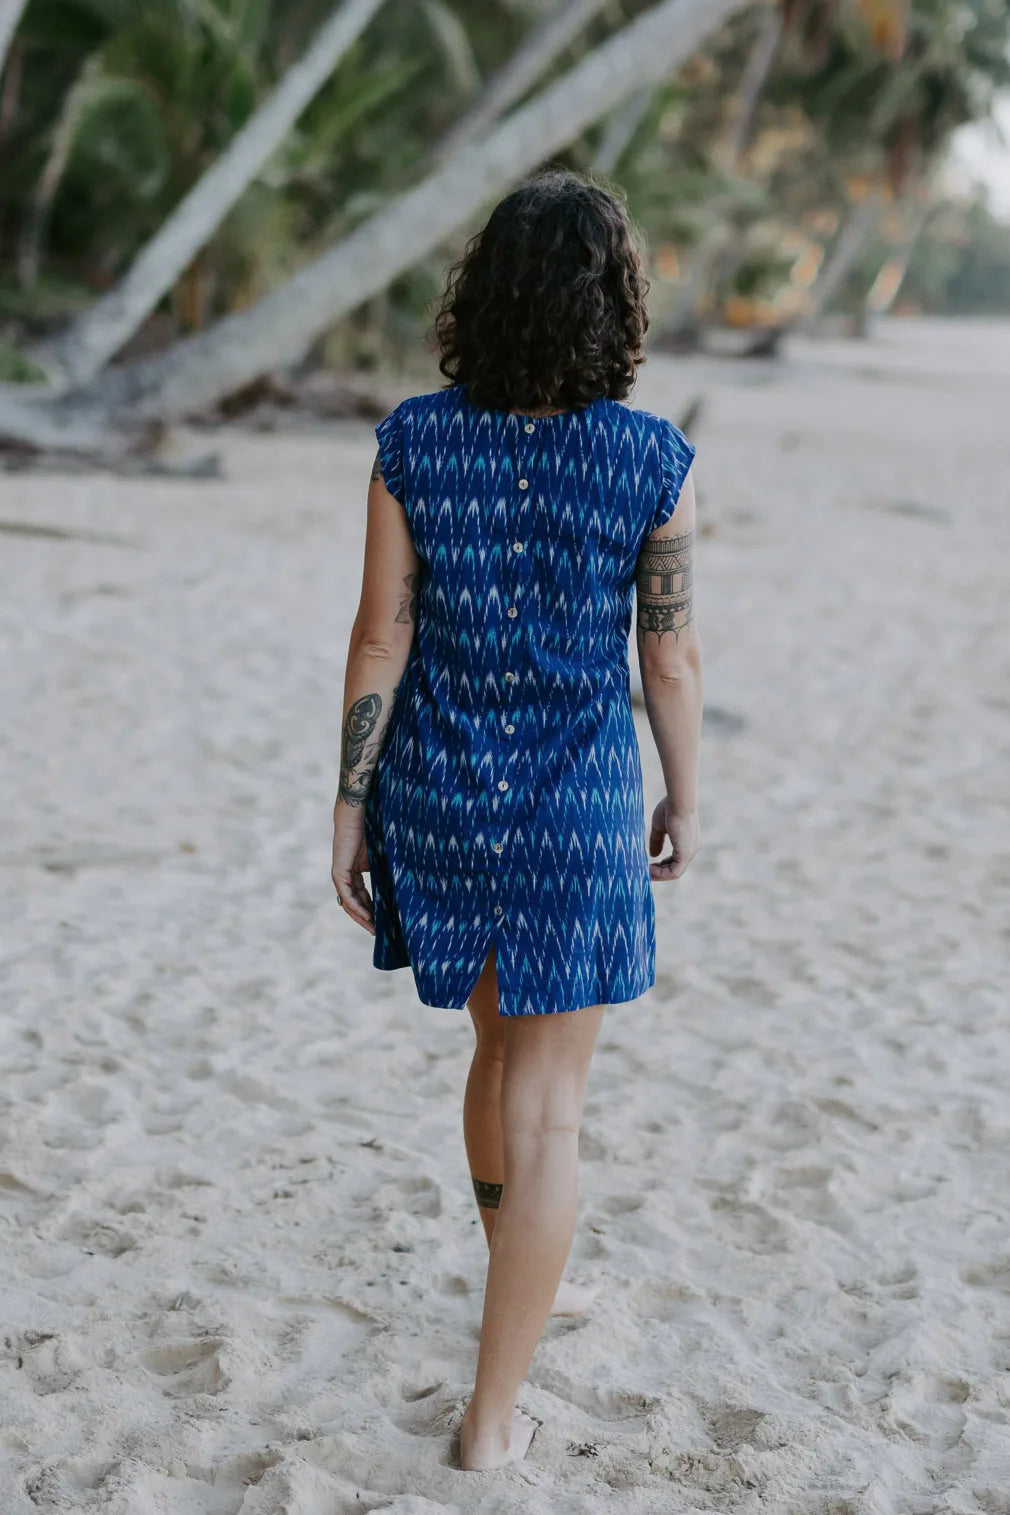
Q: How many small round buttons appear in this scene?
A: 9